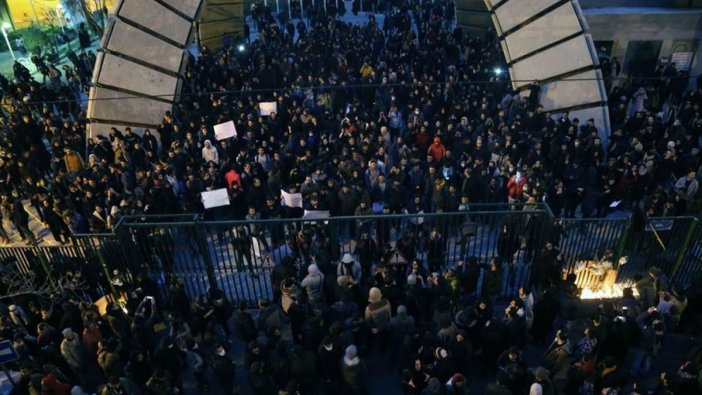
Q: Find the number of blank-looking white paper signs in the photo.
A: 5